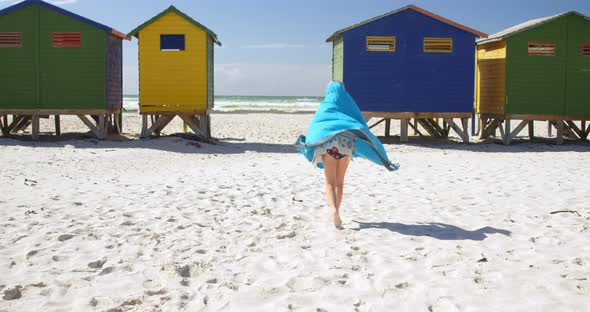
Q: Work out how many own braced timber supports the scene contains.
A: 4